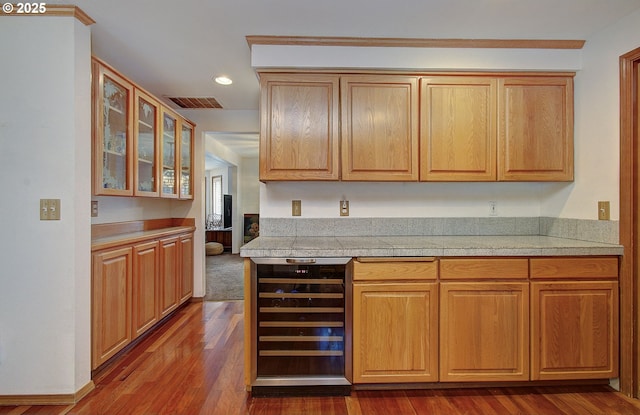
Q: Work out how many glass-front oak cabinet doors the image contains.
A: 4